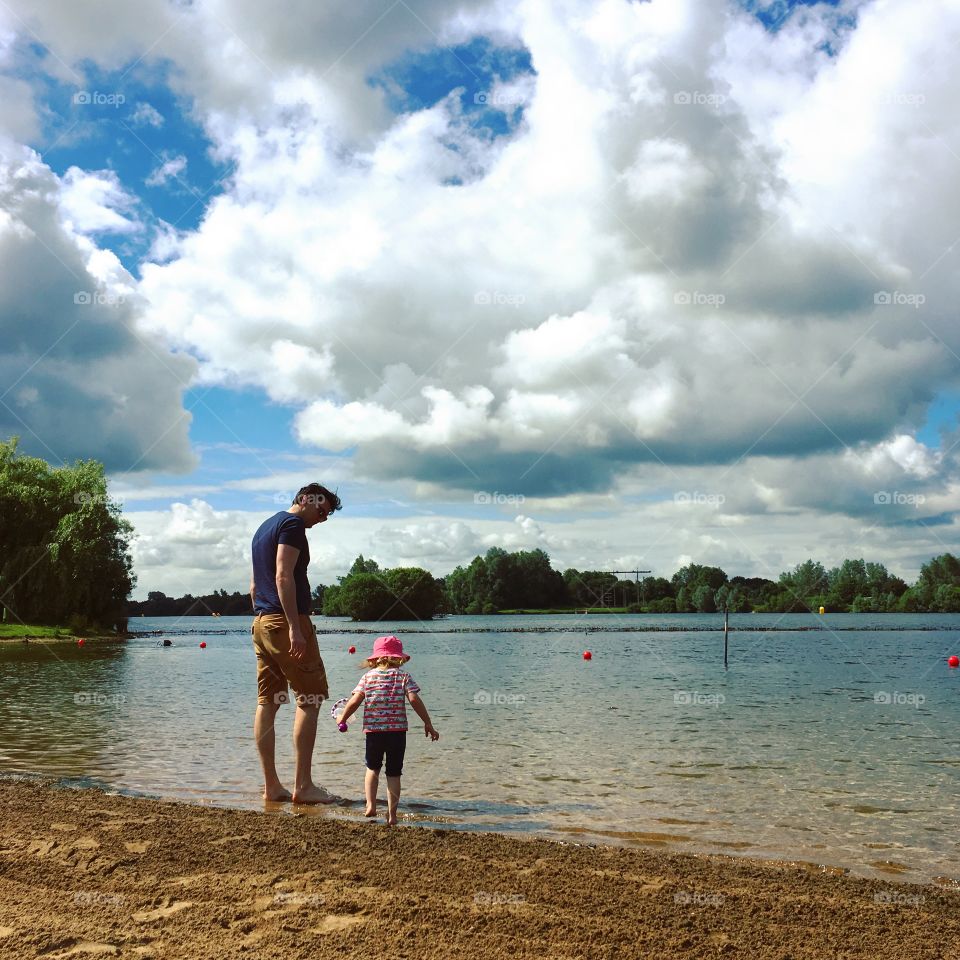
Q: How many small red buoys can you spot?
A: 5